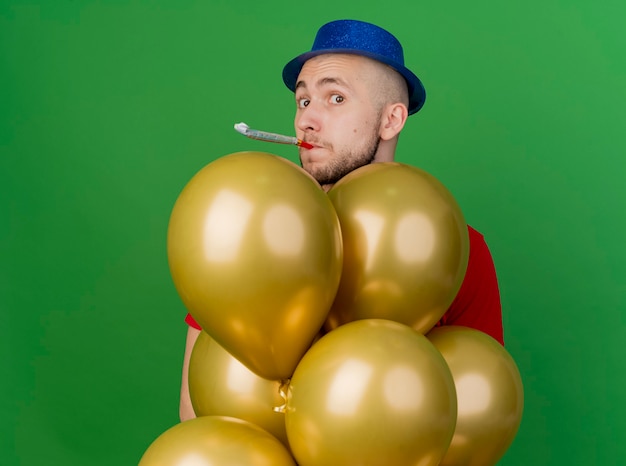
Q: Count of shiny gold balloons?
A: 6